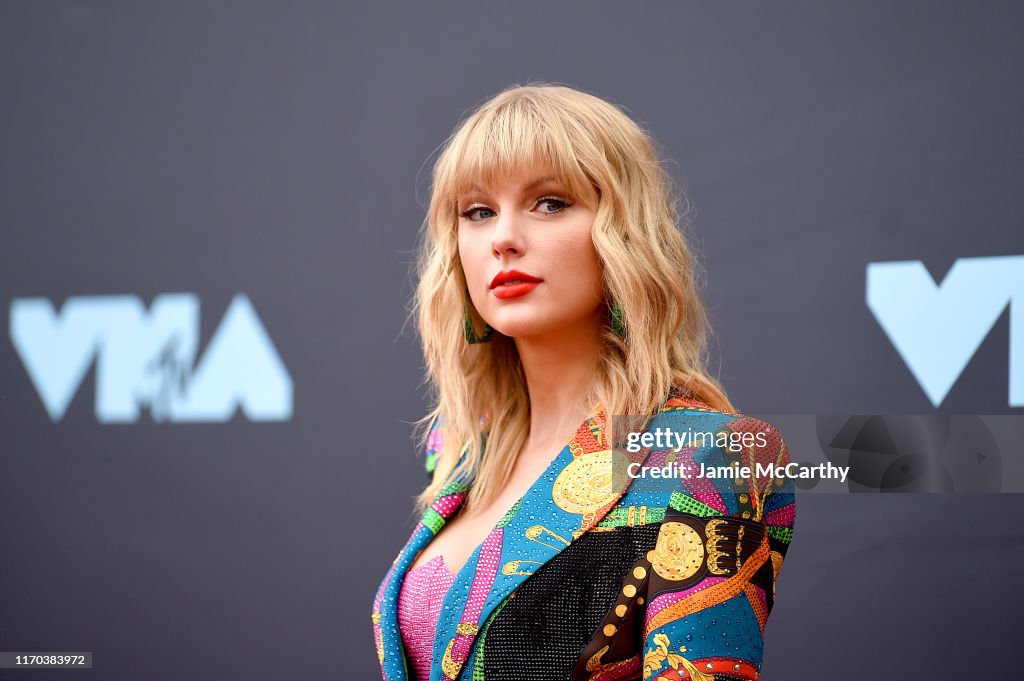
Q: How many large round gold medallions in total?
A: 2